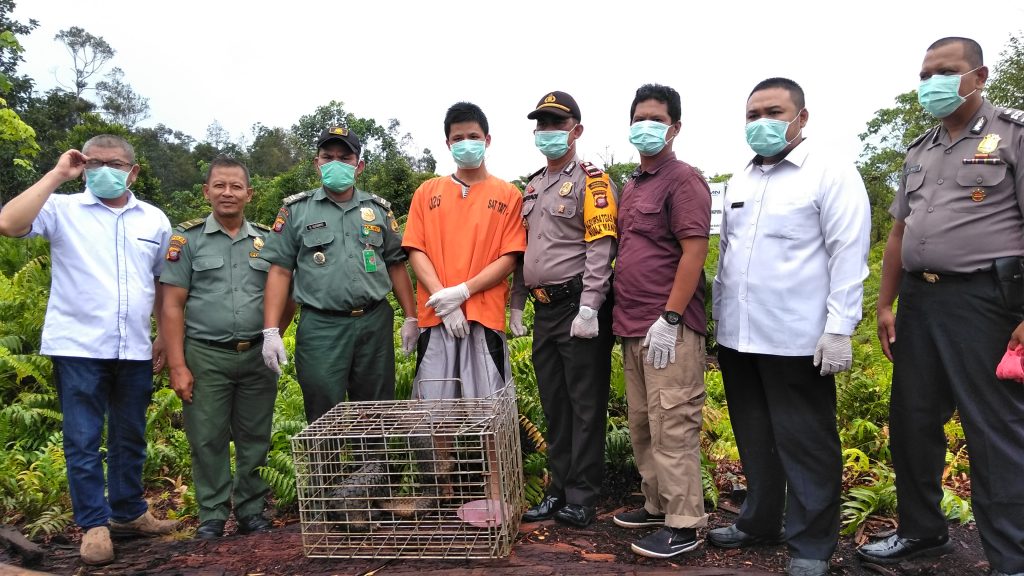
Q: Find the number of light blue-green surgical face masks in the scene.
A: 7